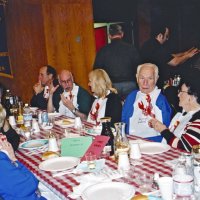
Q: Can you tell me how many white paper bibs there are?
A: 5